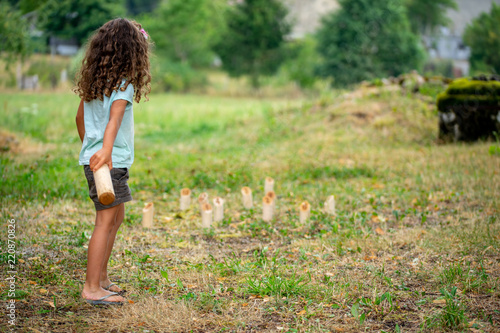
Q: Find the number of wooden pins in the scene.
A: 11